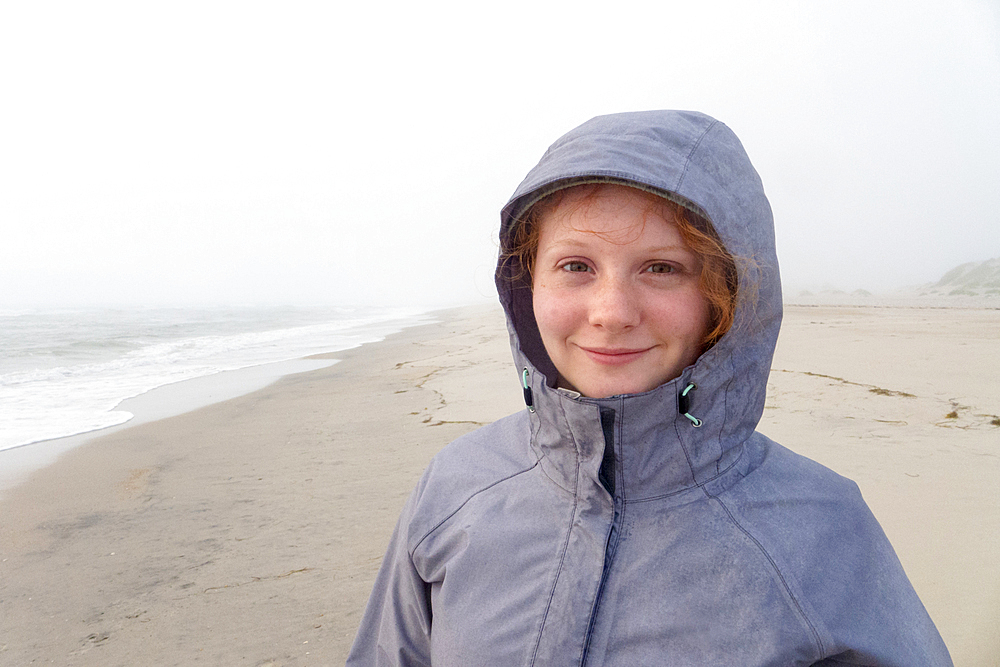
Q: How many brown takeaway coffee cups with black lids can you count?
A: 0